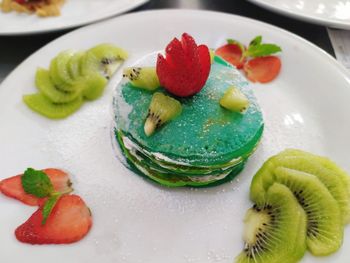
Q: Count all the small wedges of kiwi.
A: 3